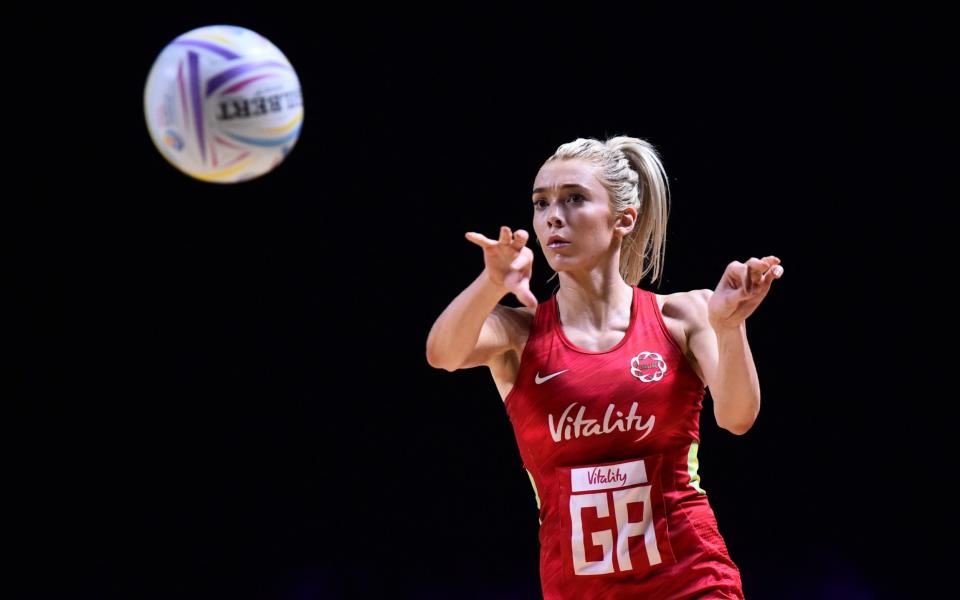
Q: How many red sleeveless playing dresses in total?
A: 1